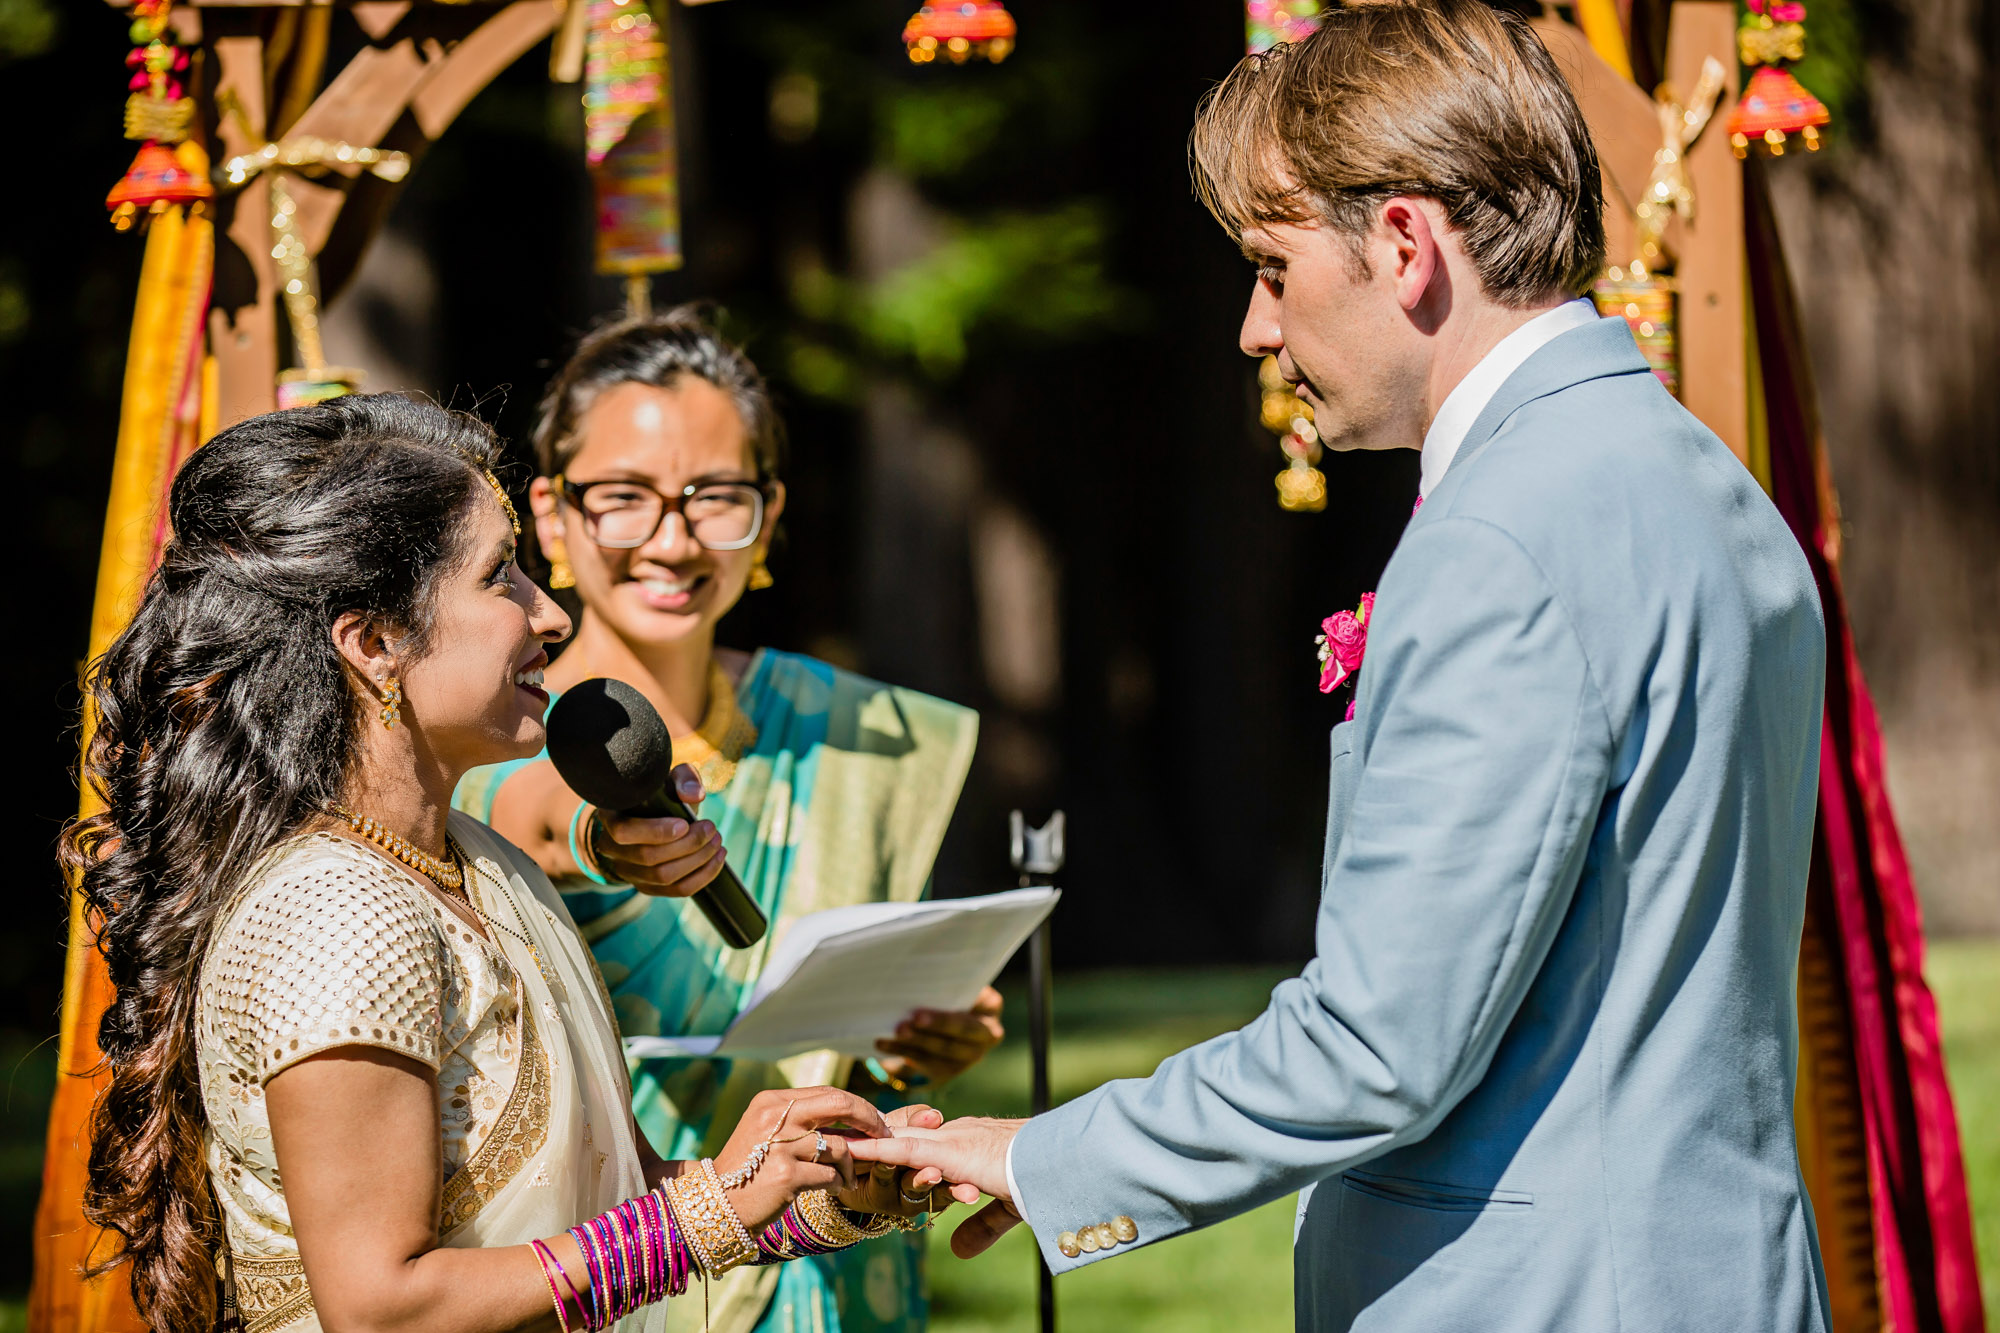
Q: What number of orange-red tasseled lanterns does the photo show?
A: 3